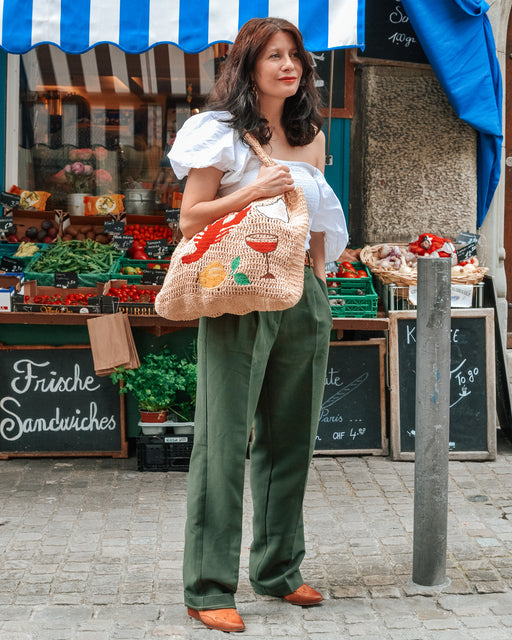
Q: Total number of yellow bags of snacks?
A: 2